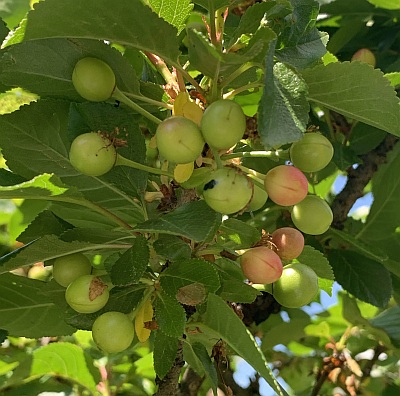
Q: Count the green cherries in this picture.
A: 12